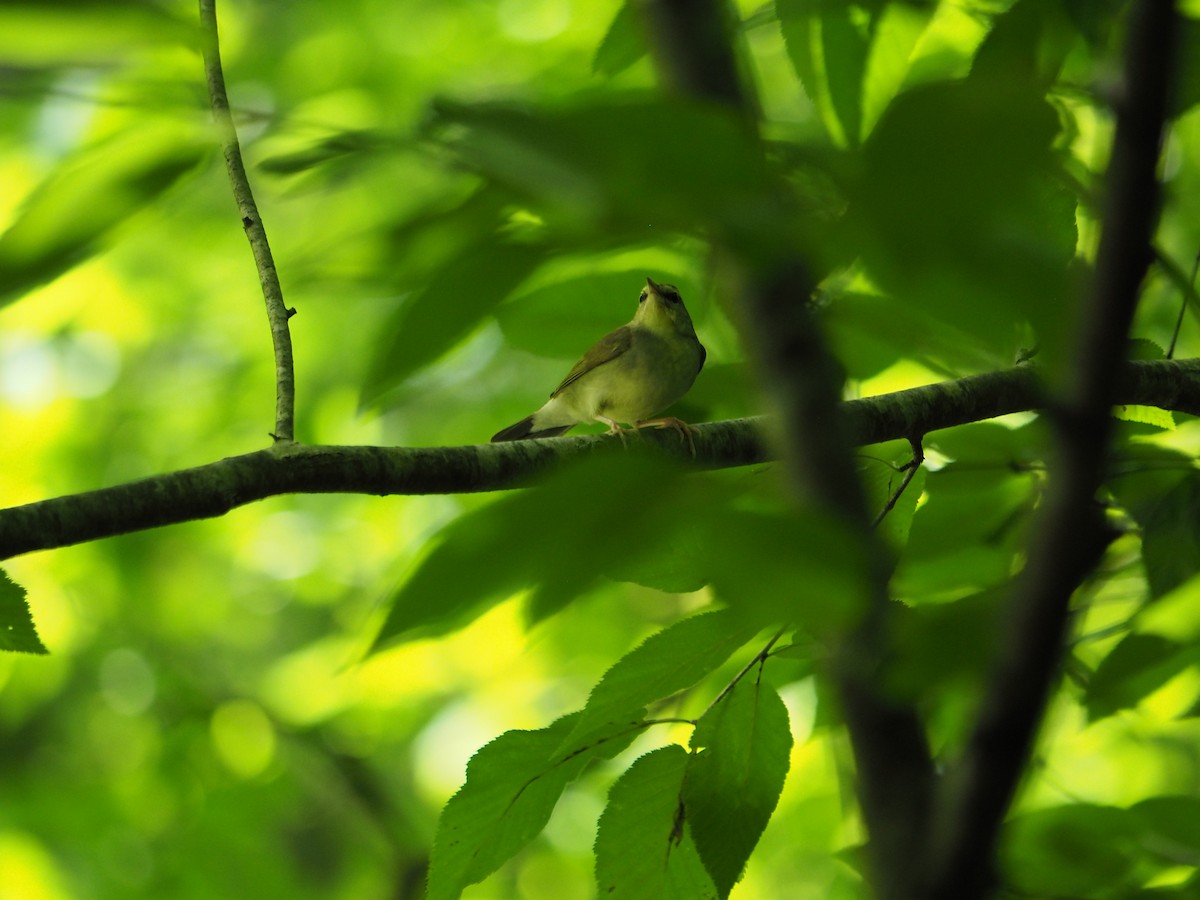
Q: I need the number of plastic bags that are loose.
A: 0